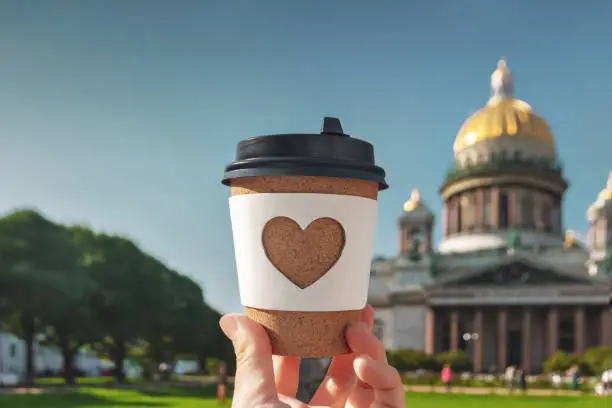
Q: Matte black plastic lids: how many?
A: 1